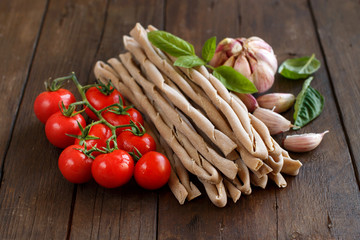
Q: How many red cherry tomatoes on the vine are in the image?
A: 9